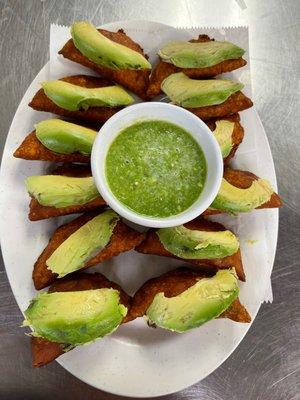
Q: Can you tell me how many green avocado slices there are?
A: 12